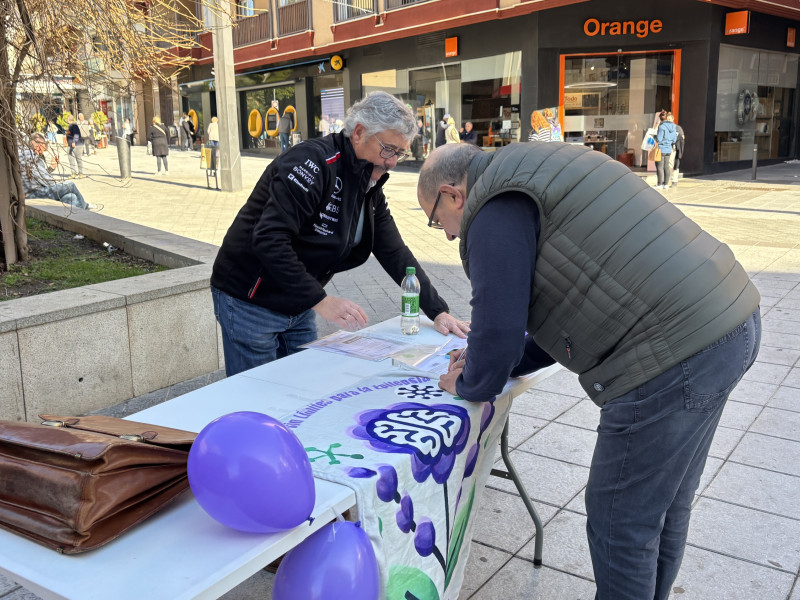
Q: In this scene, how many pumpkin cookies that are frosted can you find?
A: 0